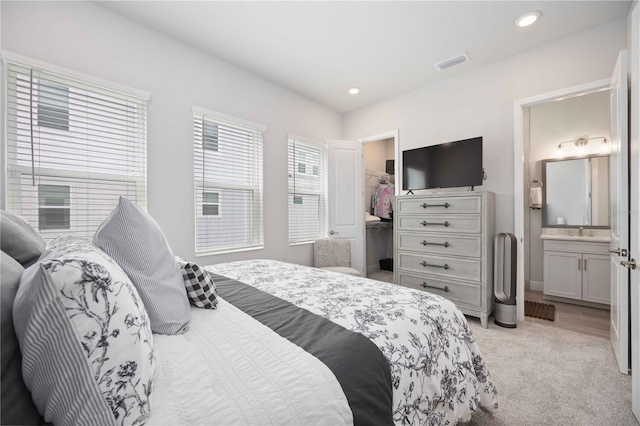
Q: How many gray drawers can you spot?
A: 5